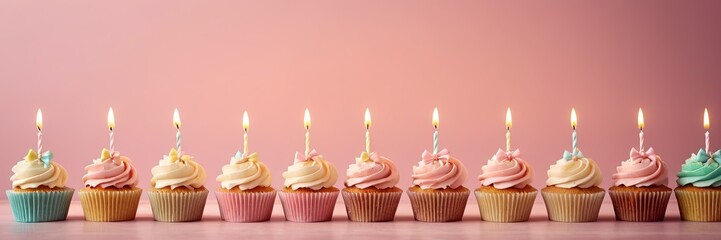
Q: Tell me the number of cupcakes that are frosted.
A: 11